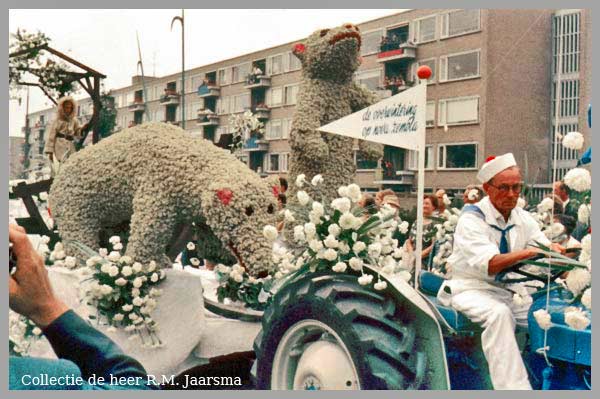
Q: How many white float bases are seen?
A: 1